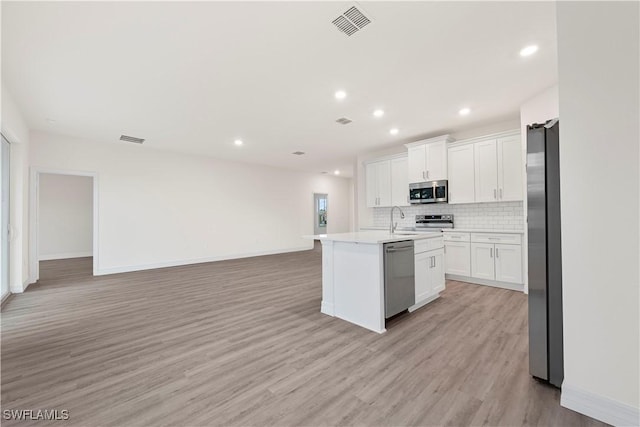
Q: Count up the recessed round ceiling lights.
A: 7